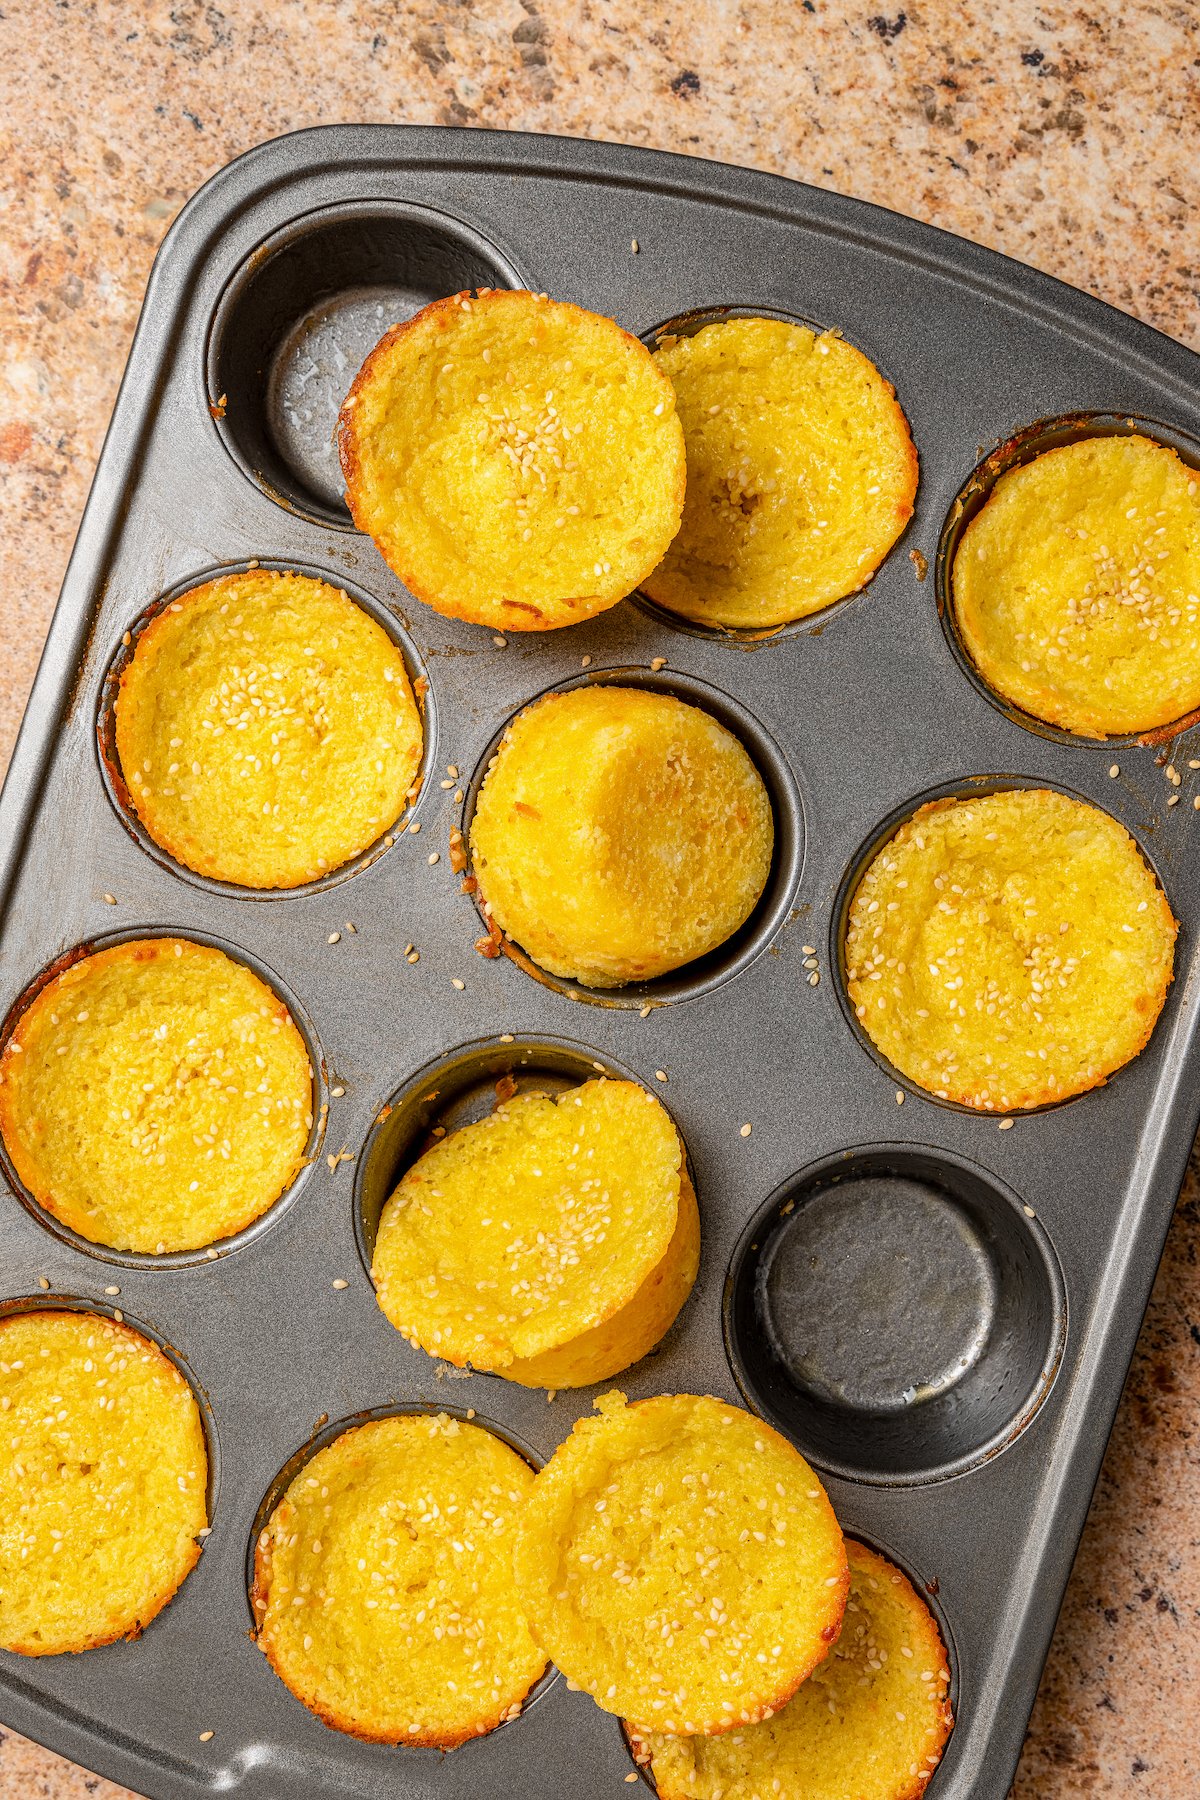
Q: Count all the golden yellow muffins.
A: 12